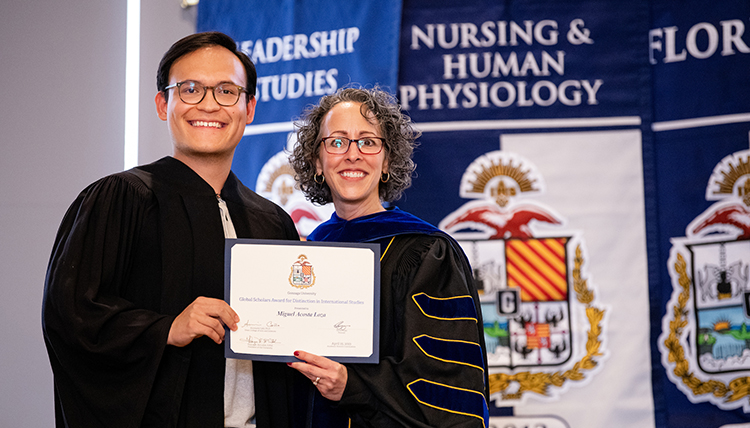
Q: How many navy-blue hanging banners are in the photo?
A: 3